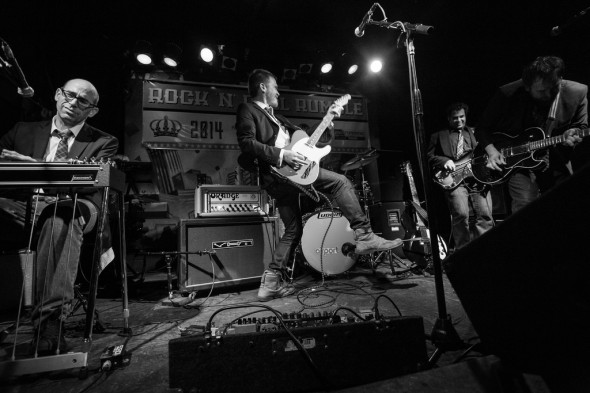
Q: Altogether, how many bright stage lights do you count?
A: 6